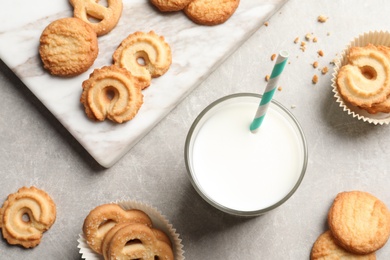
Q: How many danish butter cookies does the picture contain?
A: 14